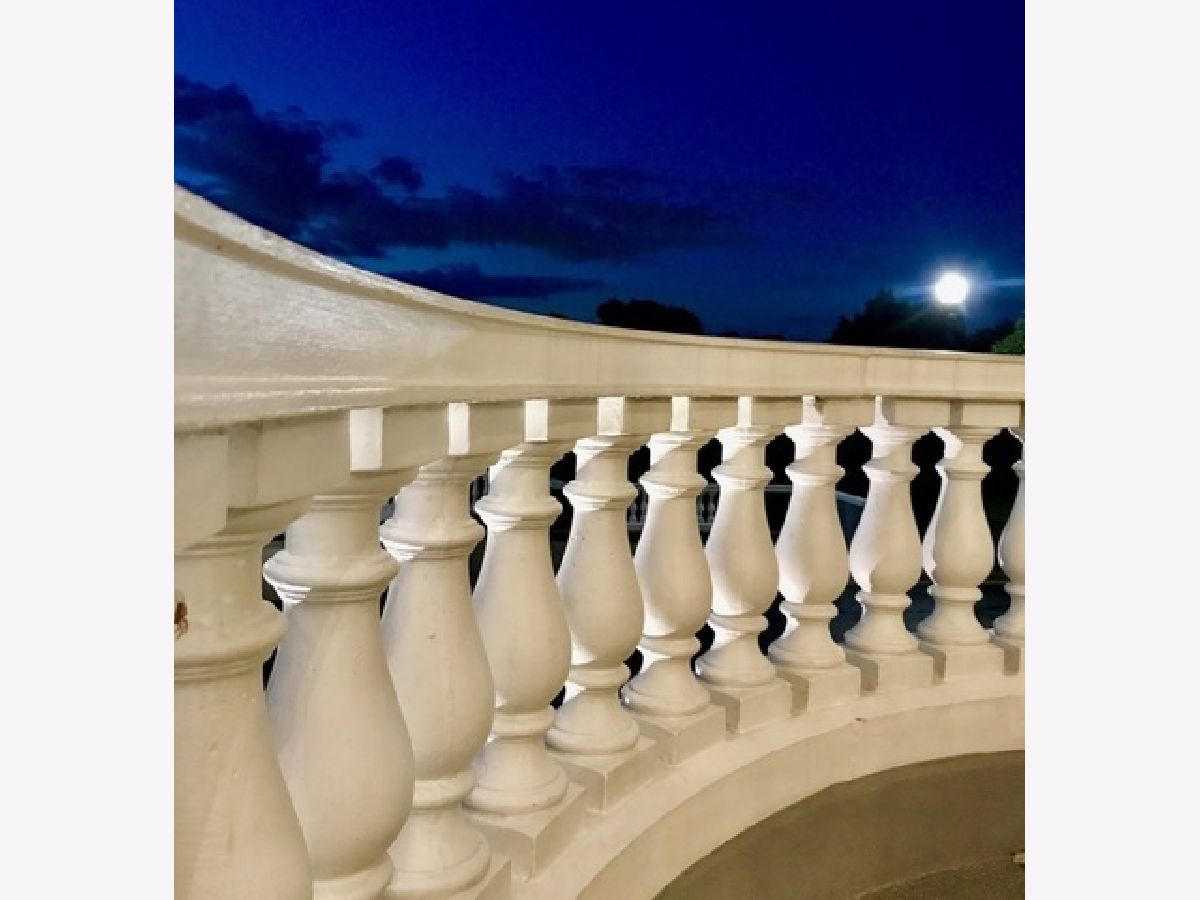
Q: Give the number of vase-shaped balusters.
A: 11